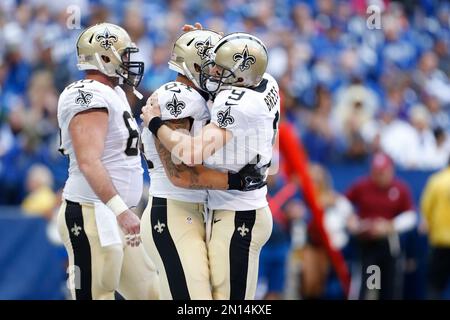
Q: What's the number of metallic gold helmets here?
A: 3